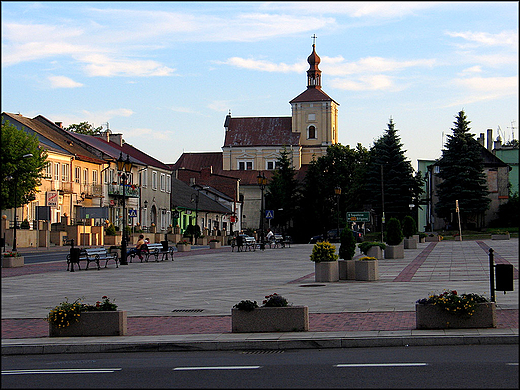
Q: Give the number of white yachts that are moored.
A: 0